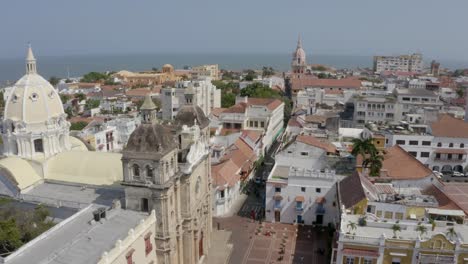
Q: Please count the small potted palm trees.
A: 4